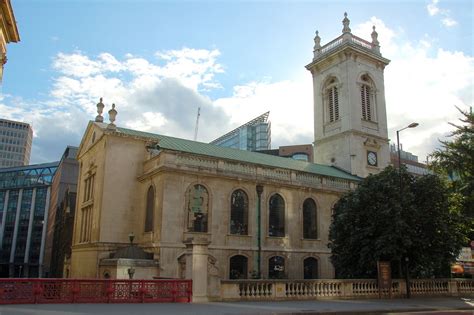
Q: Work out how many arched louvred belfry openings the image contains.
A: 2